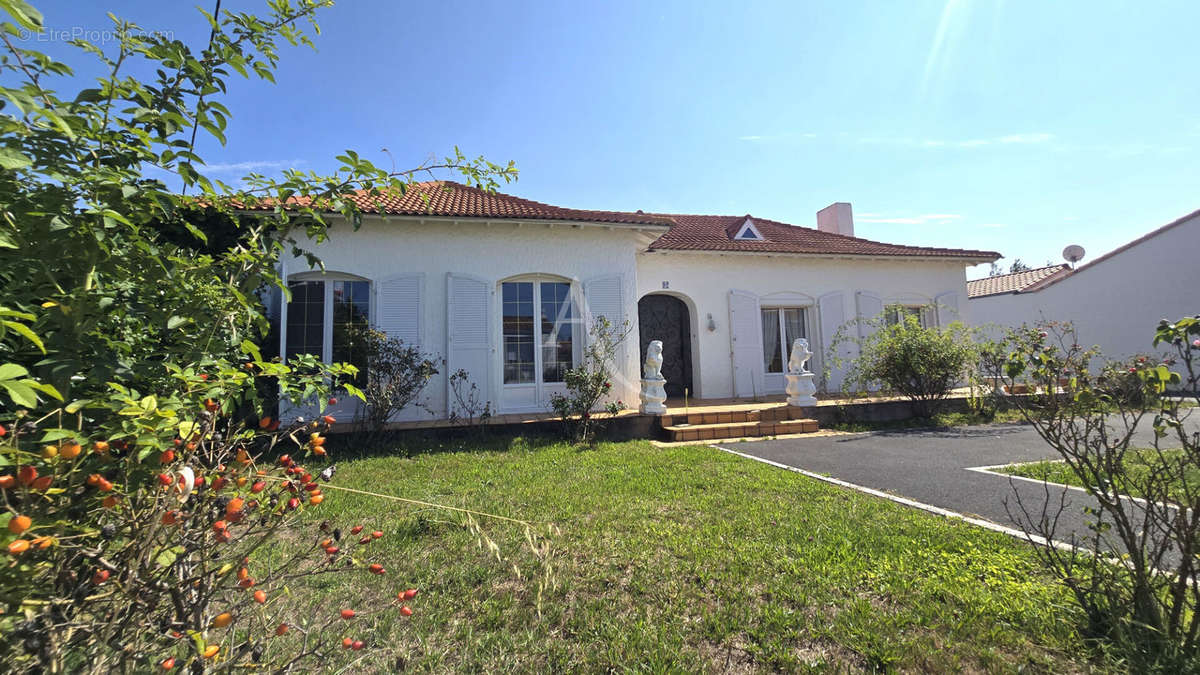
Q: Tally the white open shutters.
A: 7